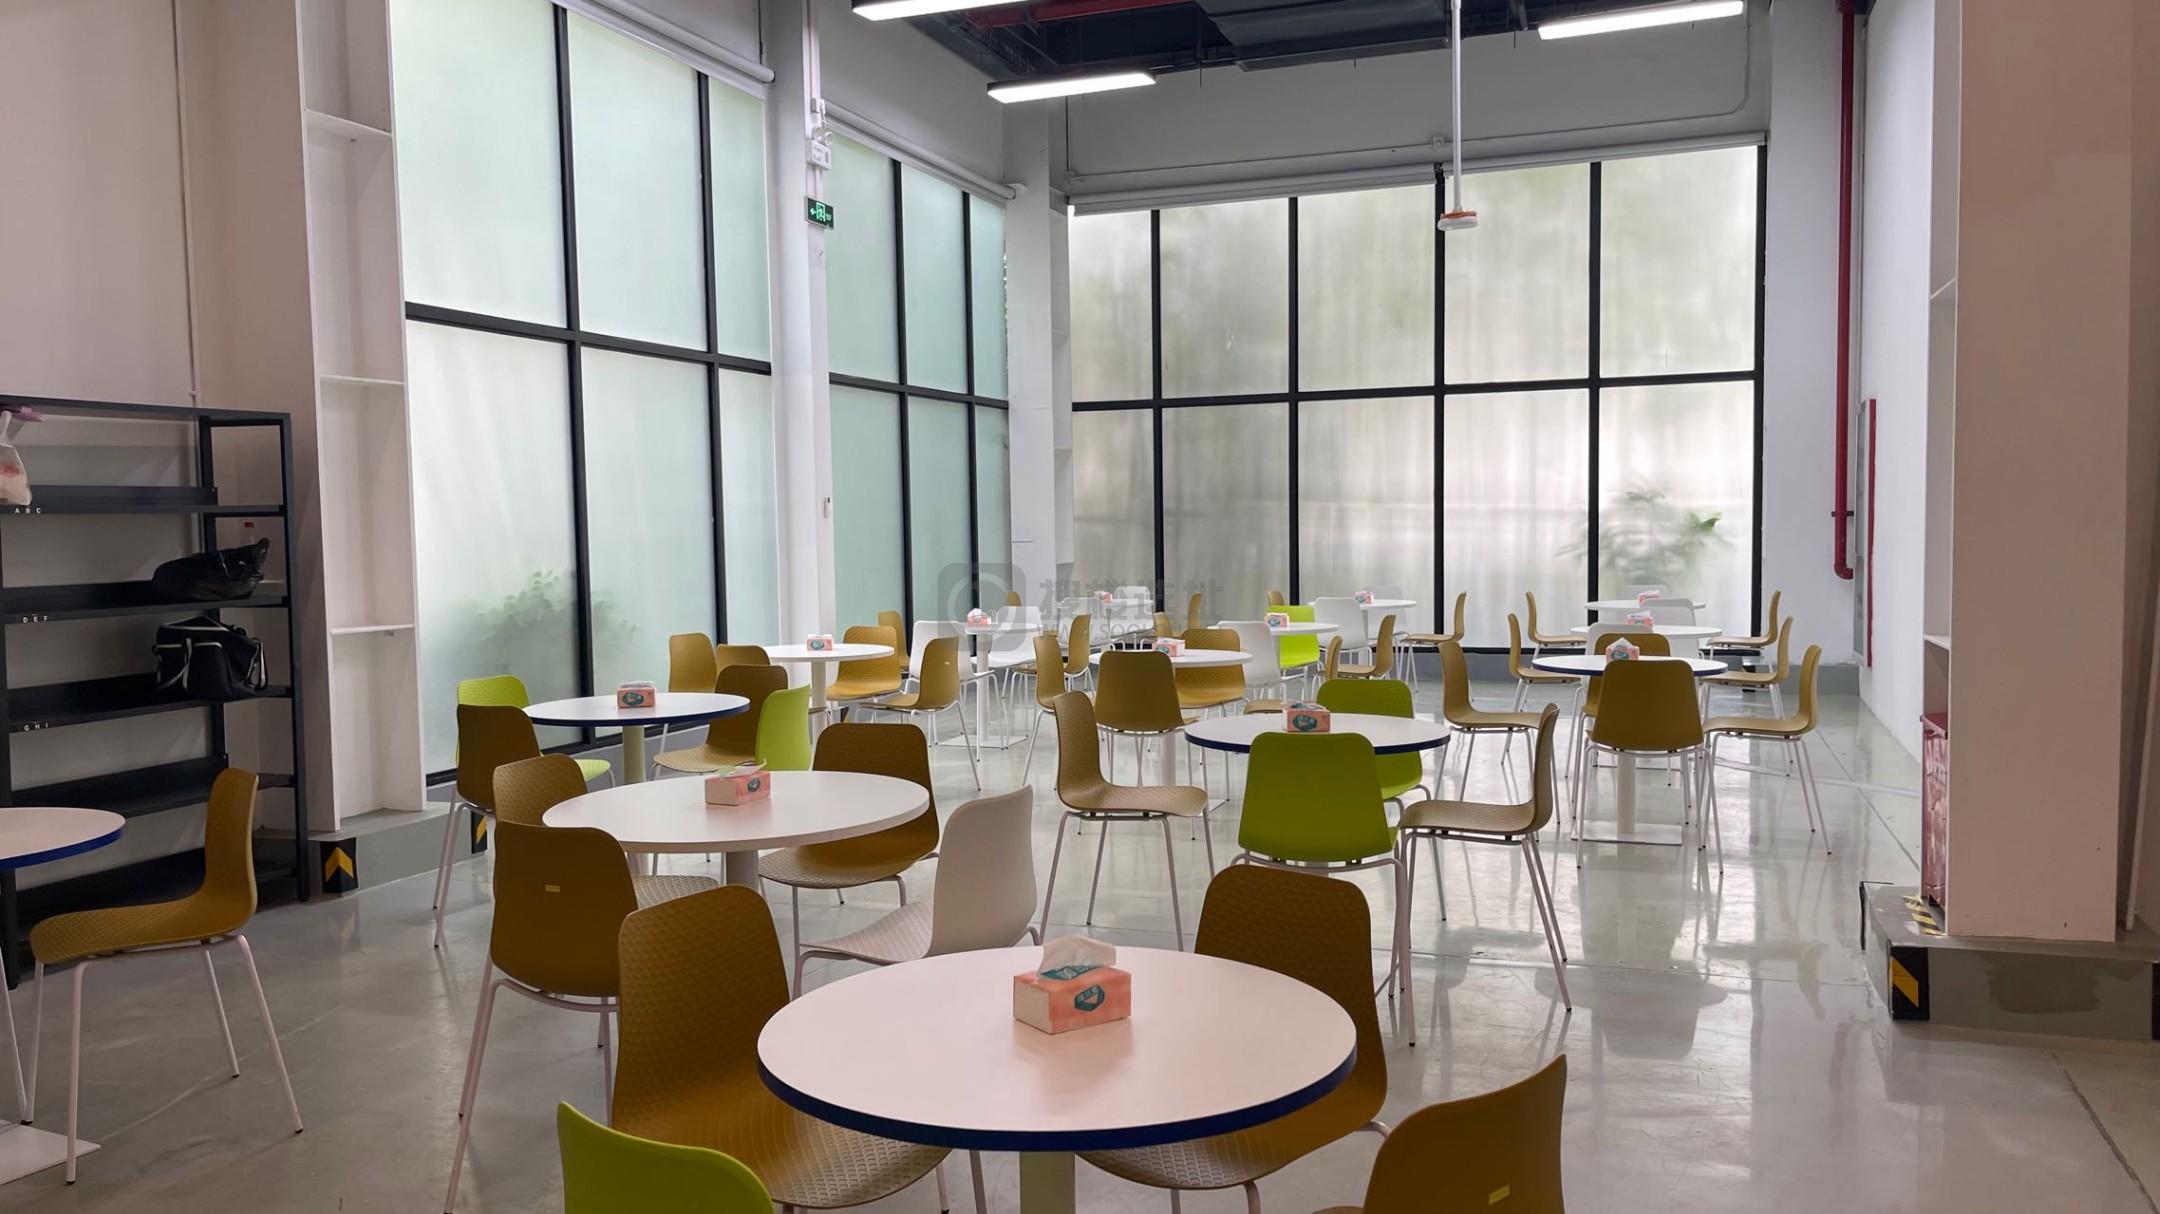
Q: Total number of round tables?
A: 14